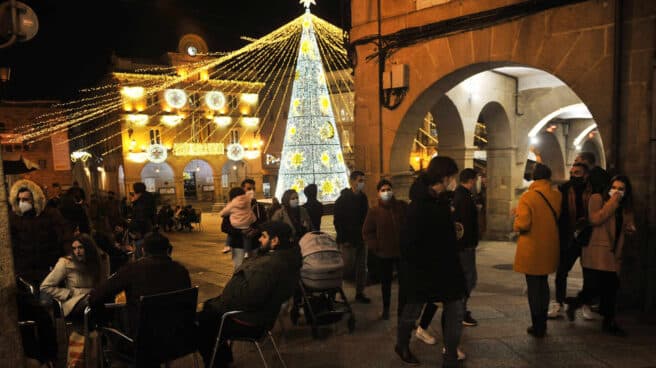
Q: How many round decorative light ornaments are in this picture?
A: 4